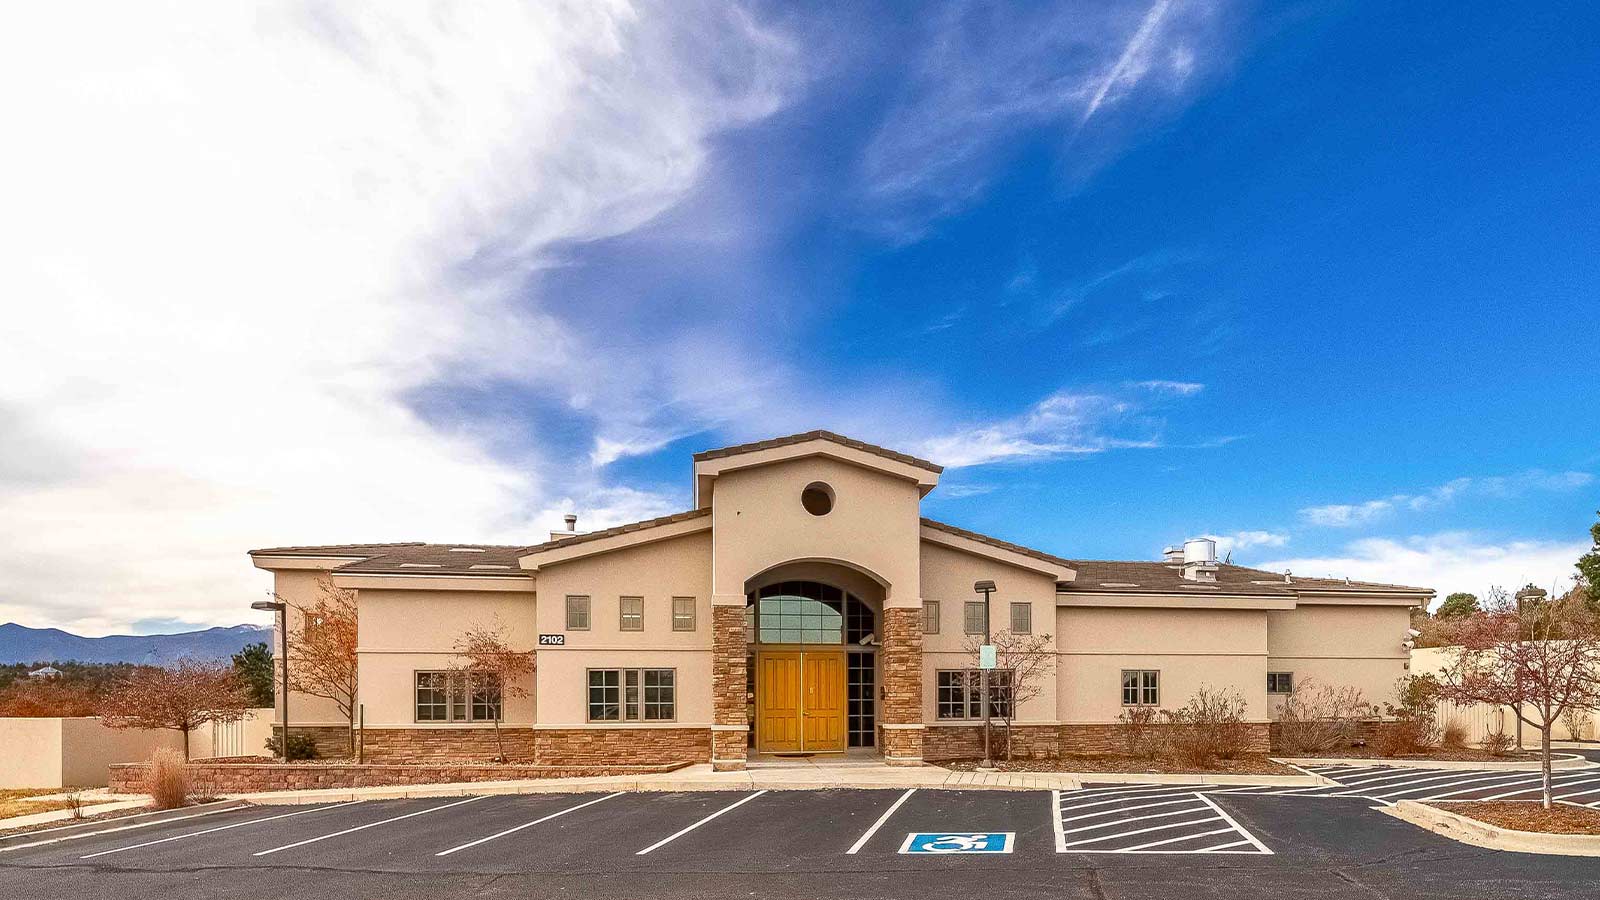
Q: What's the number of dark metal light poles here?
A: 3